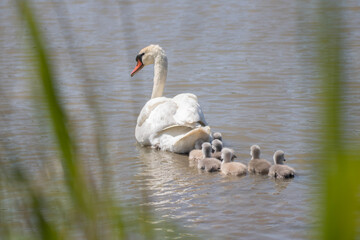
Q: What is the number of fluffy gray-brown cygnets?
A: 7